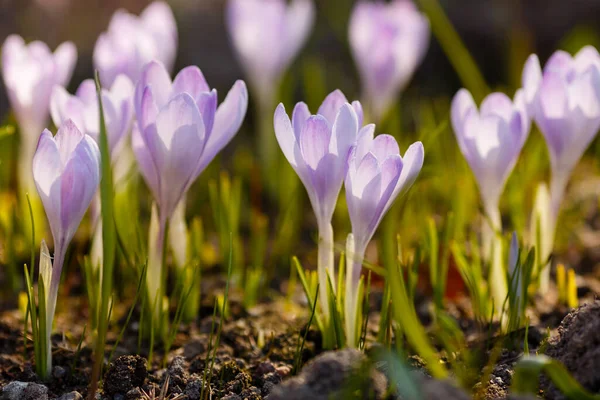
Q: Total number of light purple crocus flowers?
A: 11